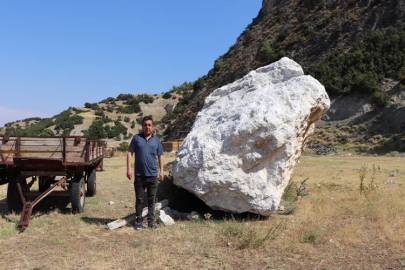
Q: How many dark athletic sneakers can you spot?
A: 2